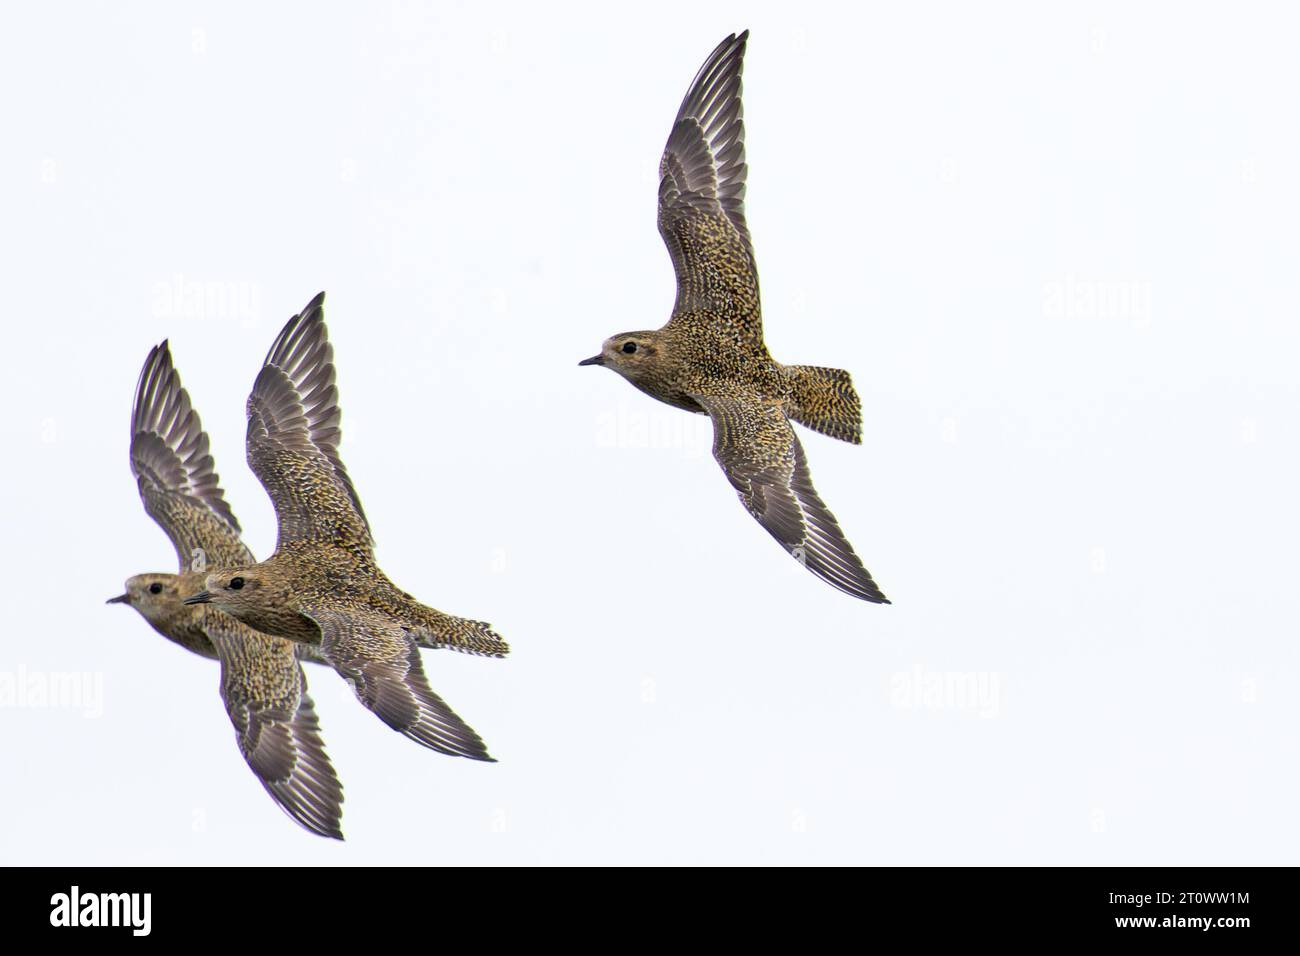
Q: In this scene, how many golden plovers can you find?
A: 3